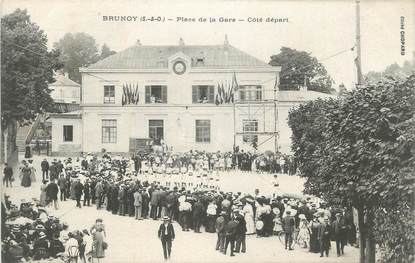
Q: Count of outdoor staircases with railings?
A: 1